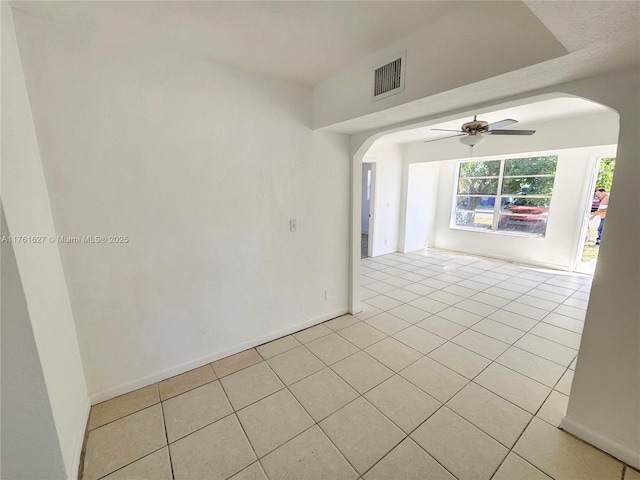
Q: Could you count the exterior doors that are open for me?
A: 1